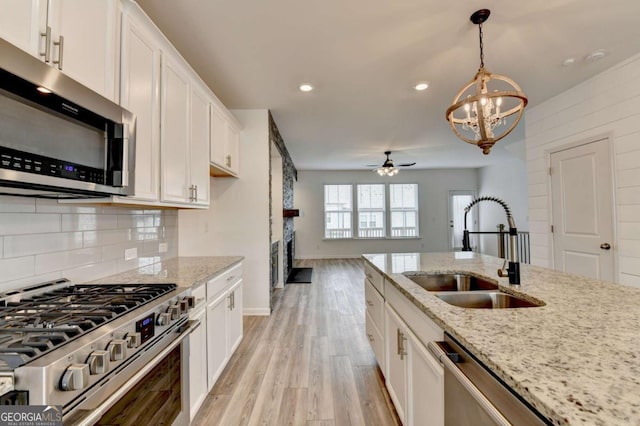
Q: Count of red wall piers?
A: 0